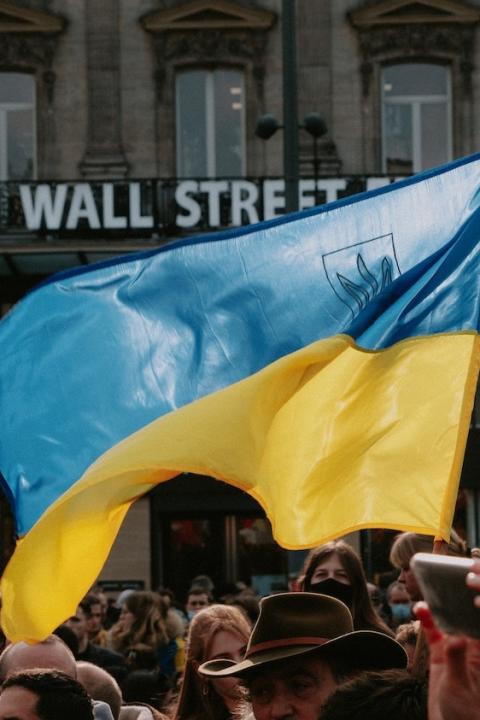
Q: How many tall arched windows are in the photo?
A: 3